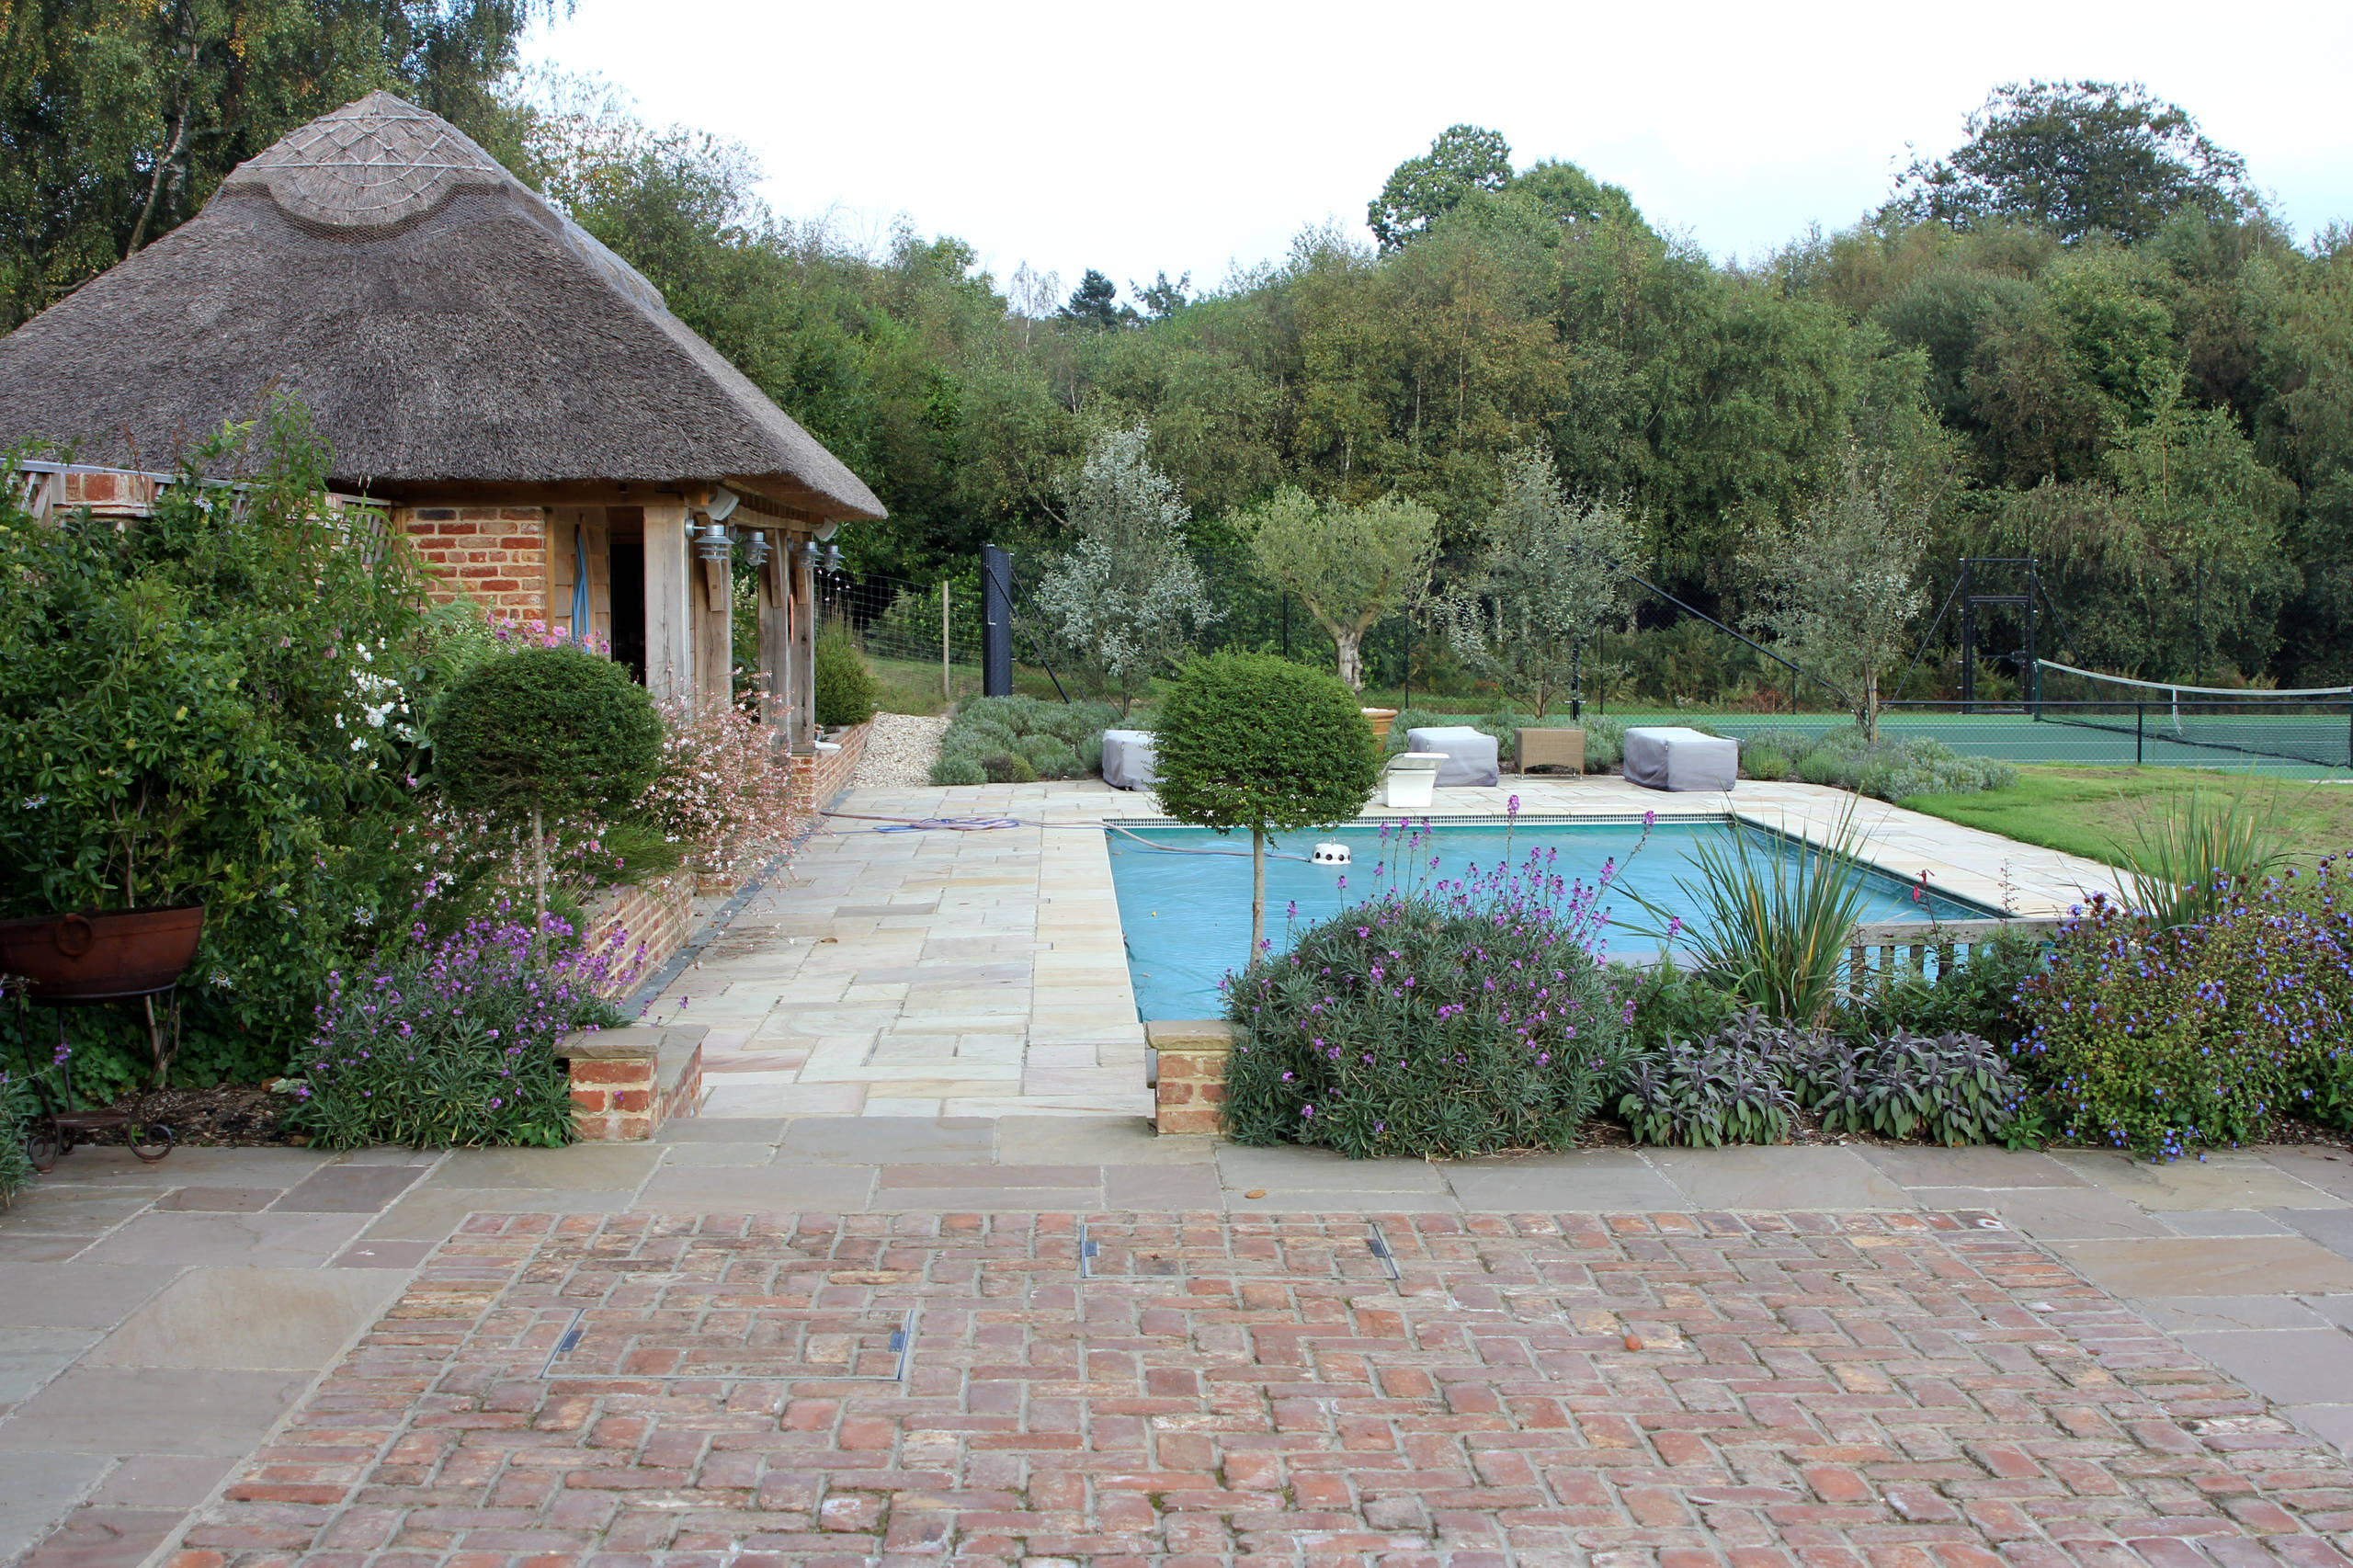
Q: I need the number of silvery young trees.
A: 3